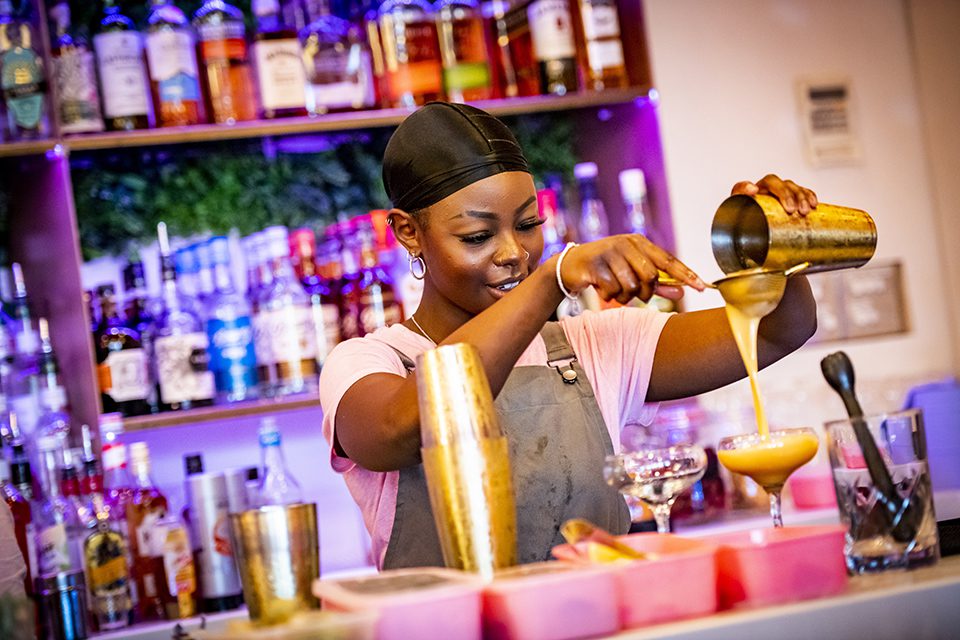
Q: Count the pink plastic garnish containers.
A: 4